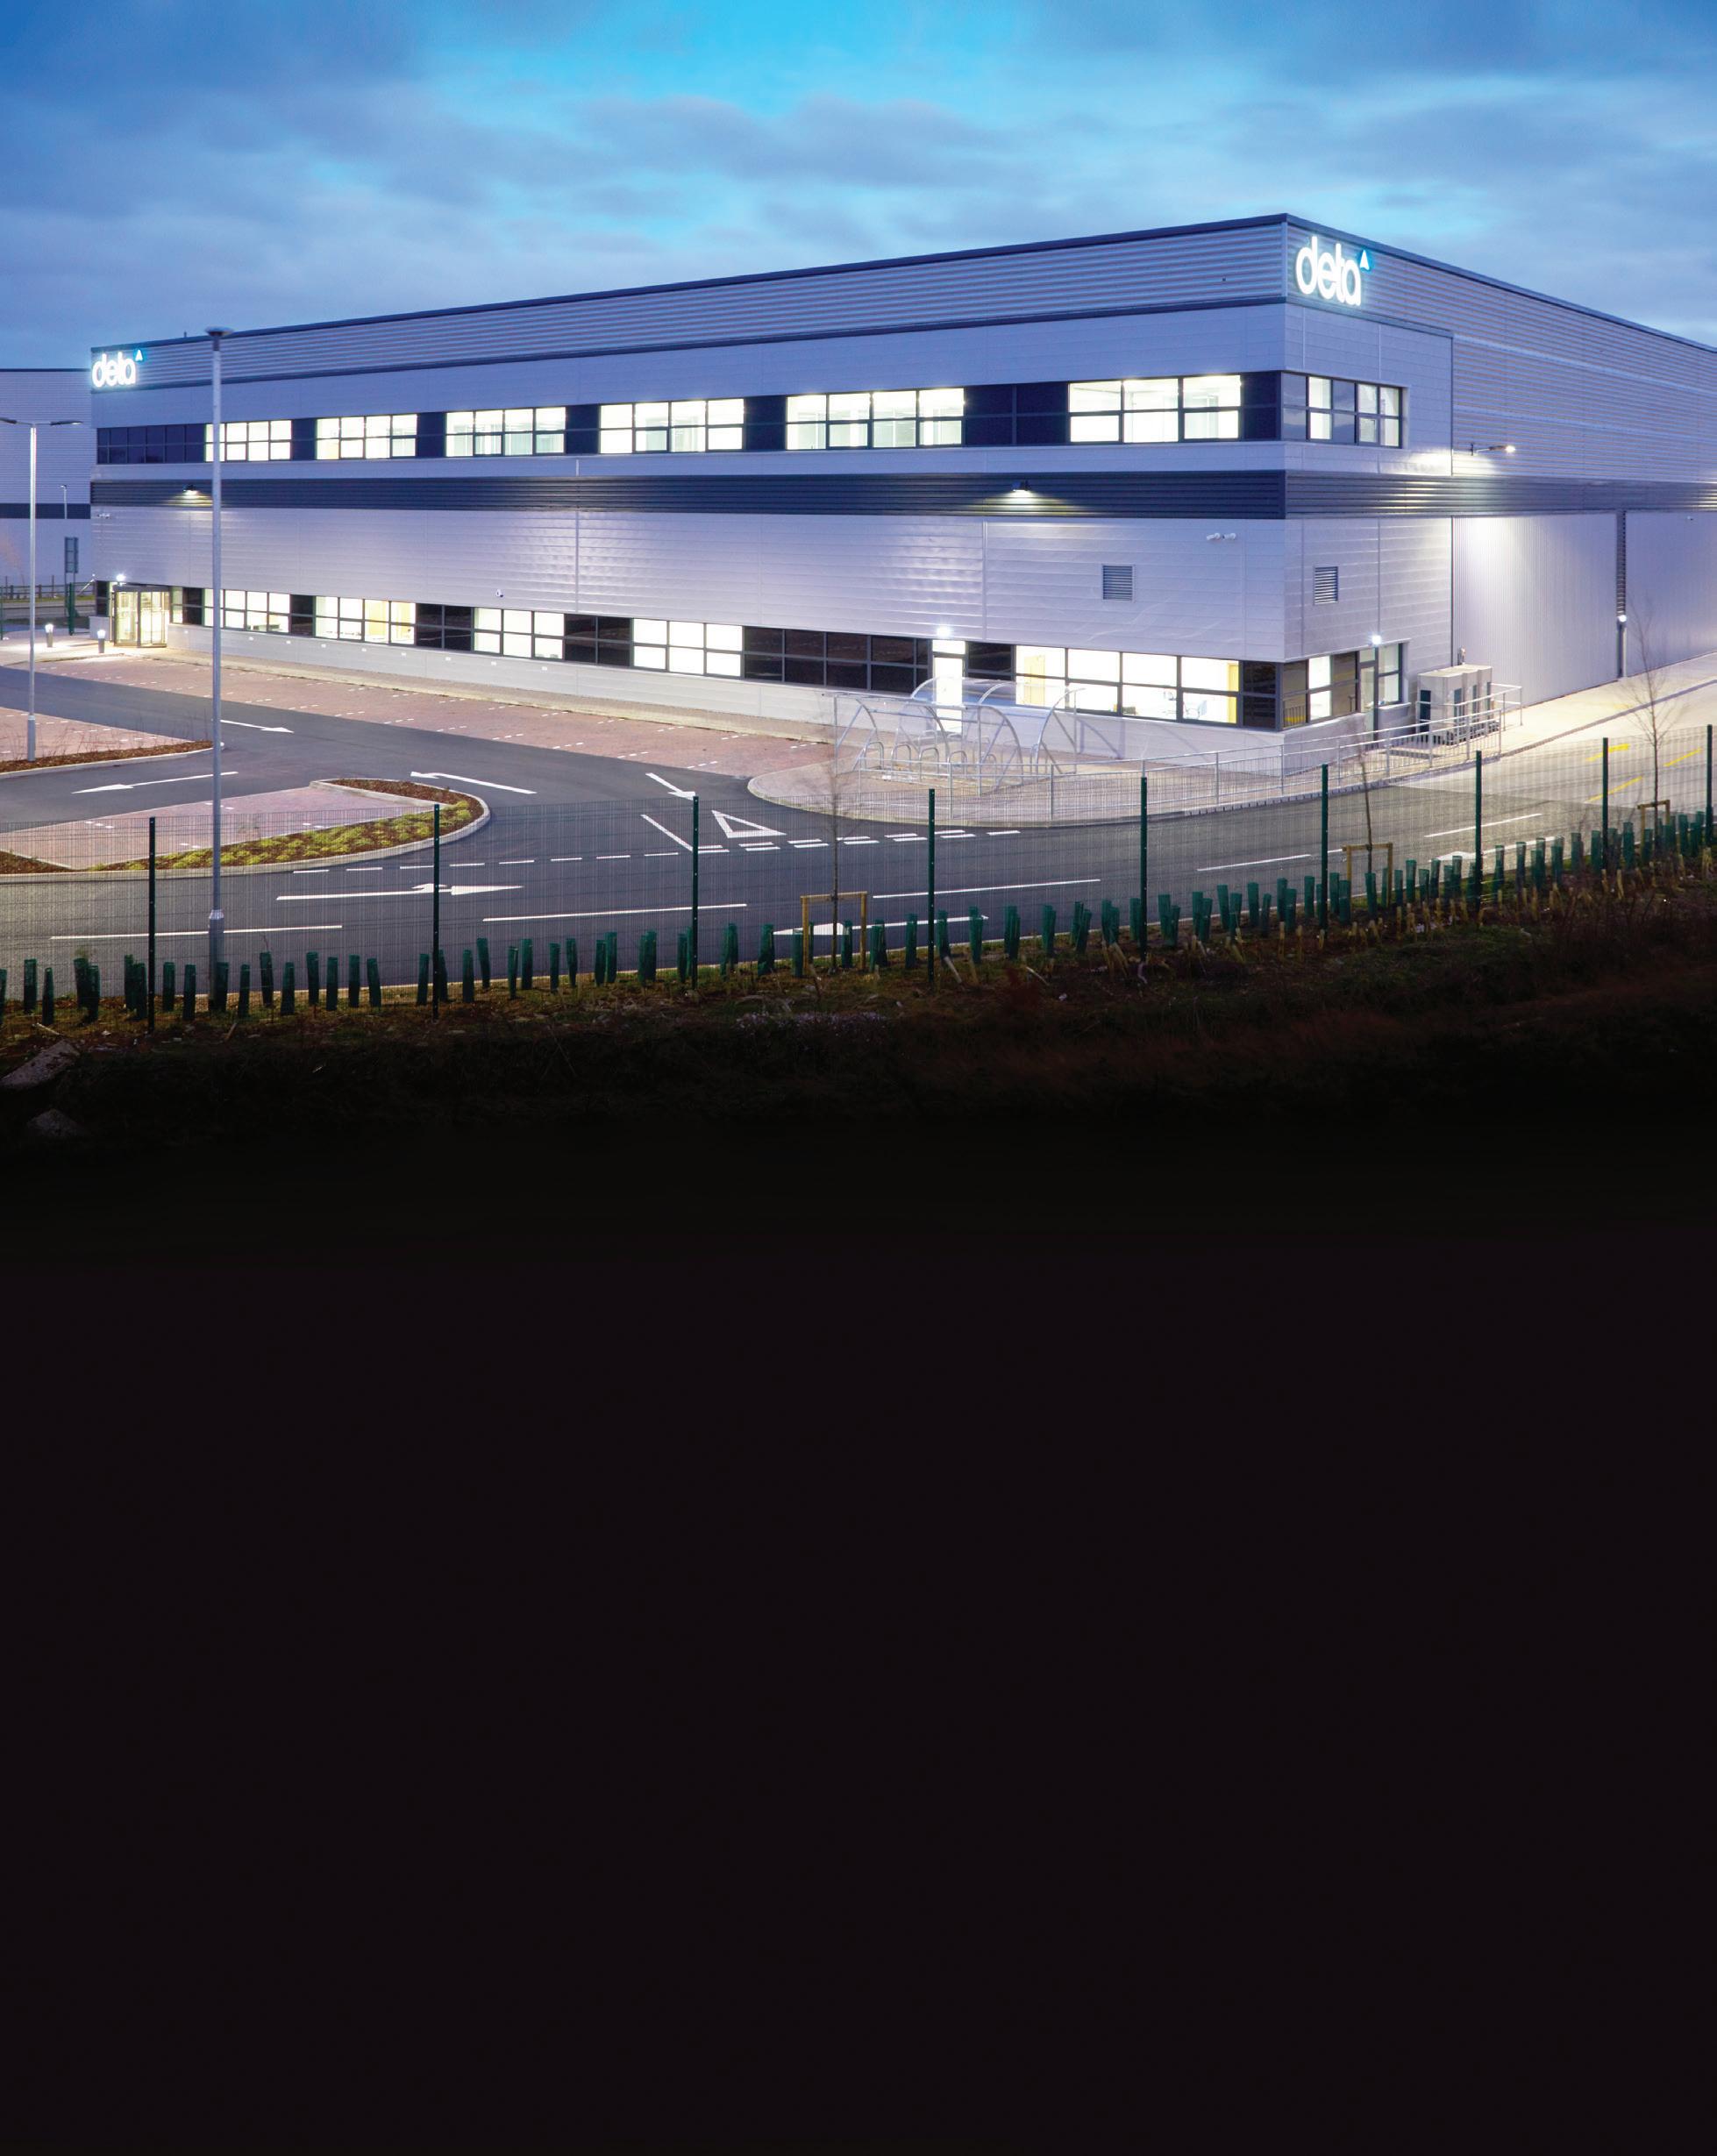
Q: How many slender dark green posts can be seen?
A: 9